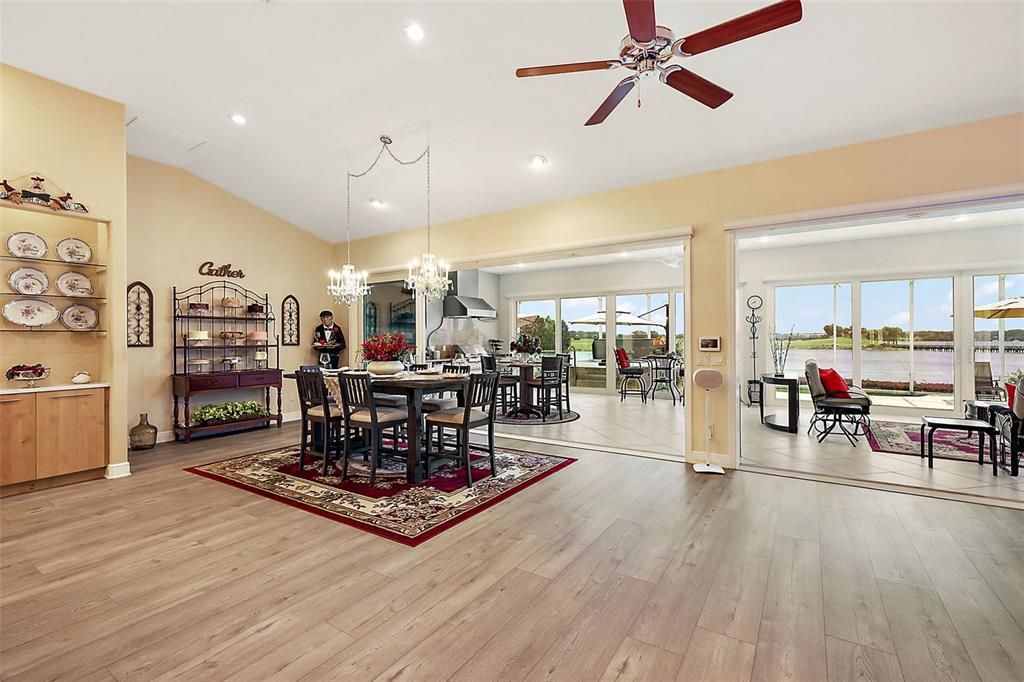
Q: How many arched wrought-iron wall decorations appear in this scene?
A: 2